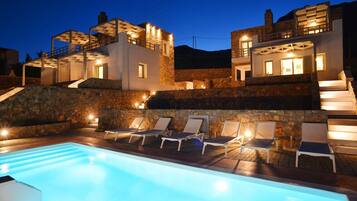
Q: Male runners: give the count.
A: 0